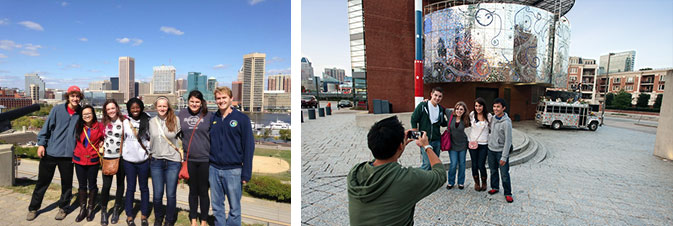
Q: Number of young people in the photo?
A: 12